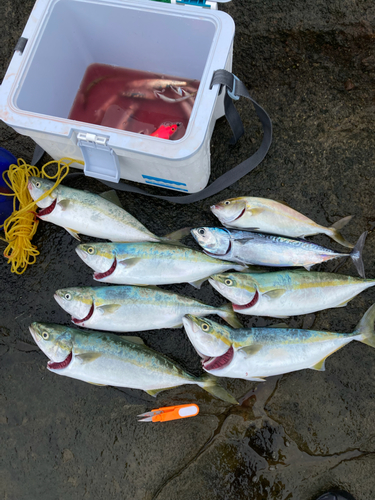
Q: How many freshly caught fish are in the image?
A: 8